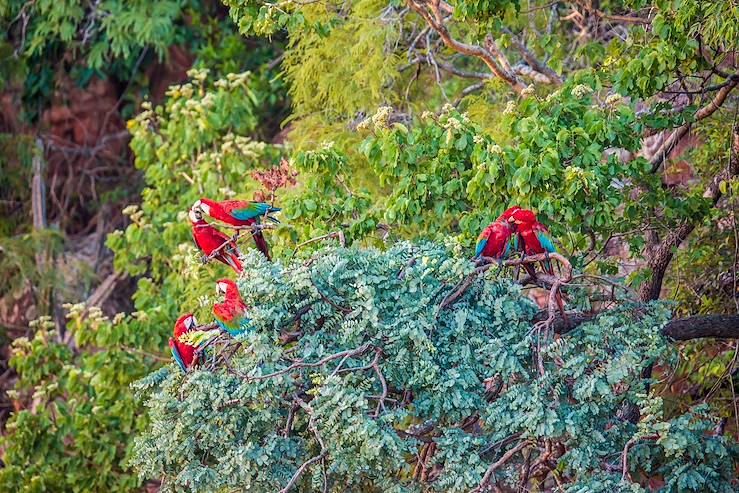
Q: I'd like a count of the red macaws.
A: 6